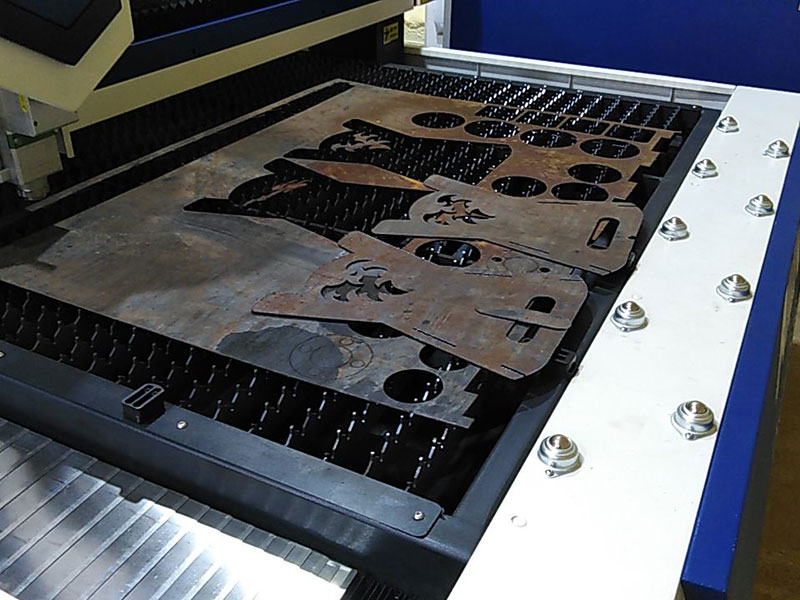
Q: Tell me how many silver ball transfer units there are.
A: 9